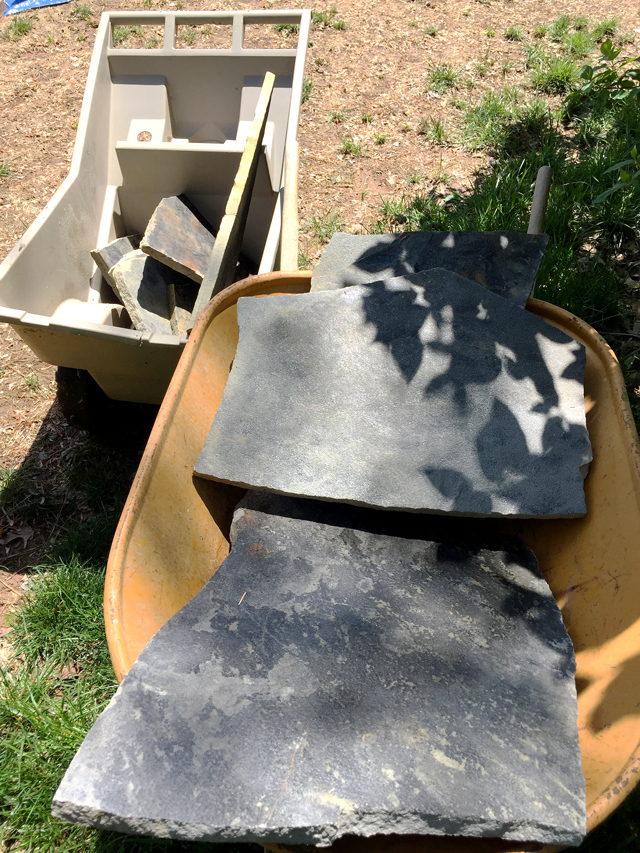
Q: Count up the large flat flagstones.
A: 3